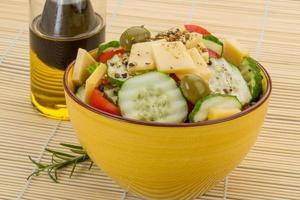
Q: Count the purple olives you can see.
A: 0